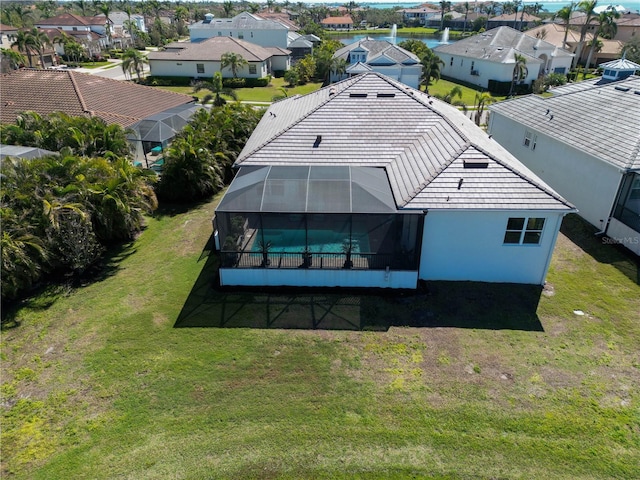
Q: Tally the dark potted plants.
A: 3